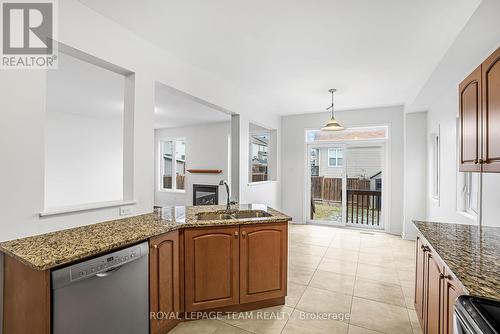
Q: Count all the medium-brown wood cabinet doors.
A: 8